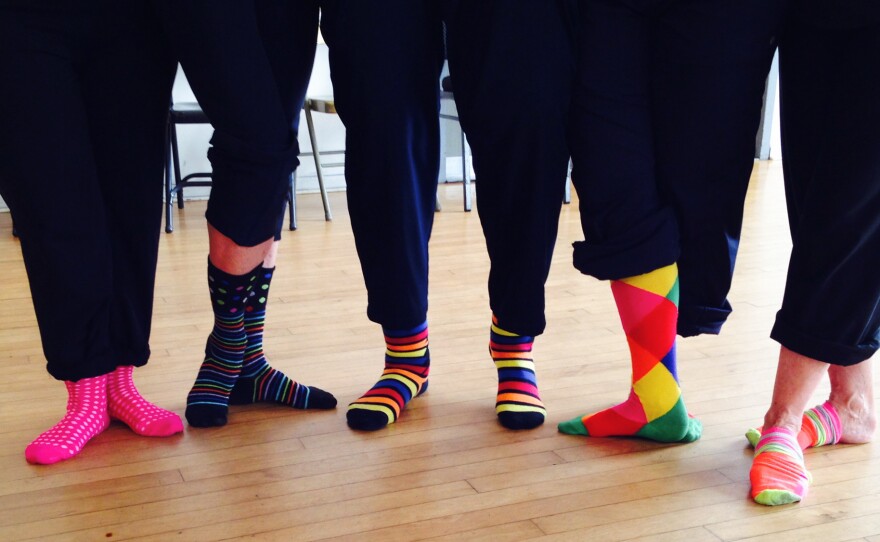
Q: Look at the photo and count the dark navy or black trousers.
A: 5